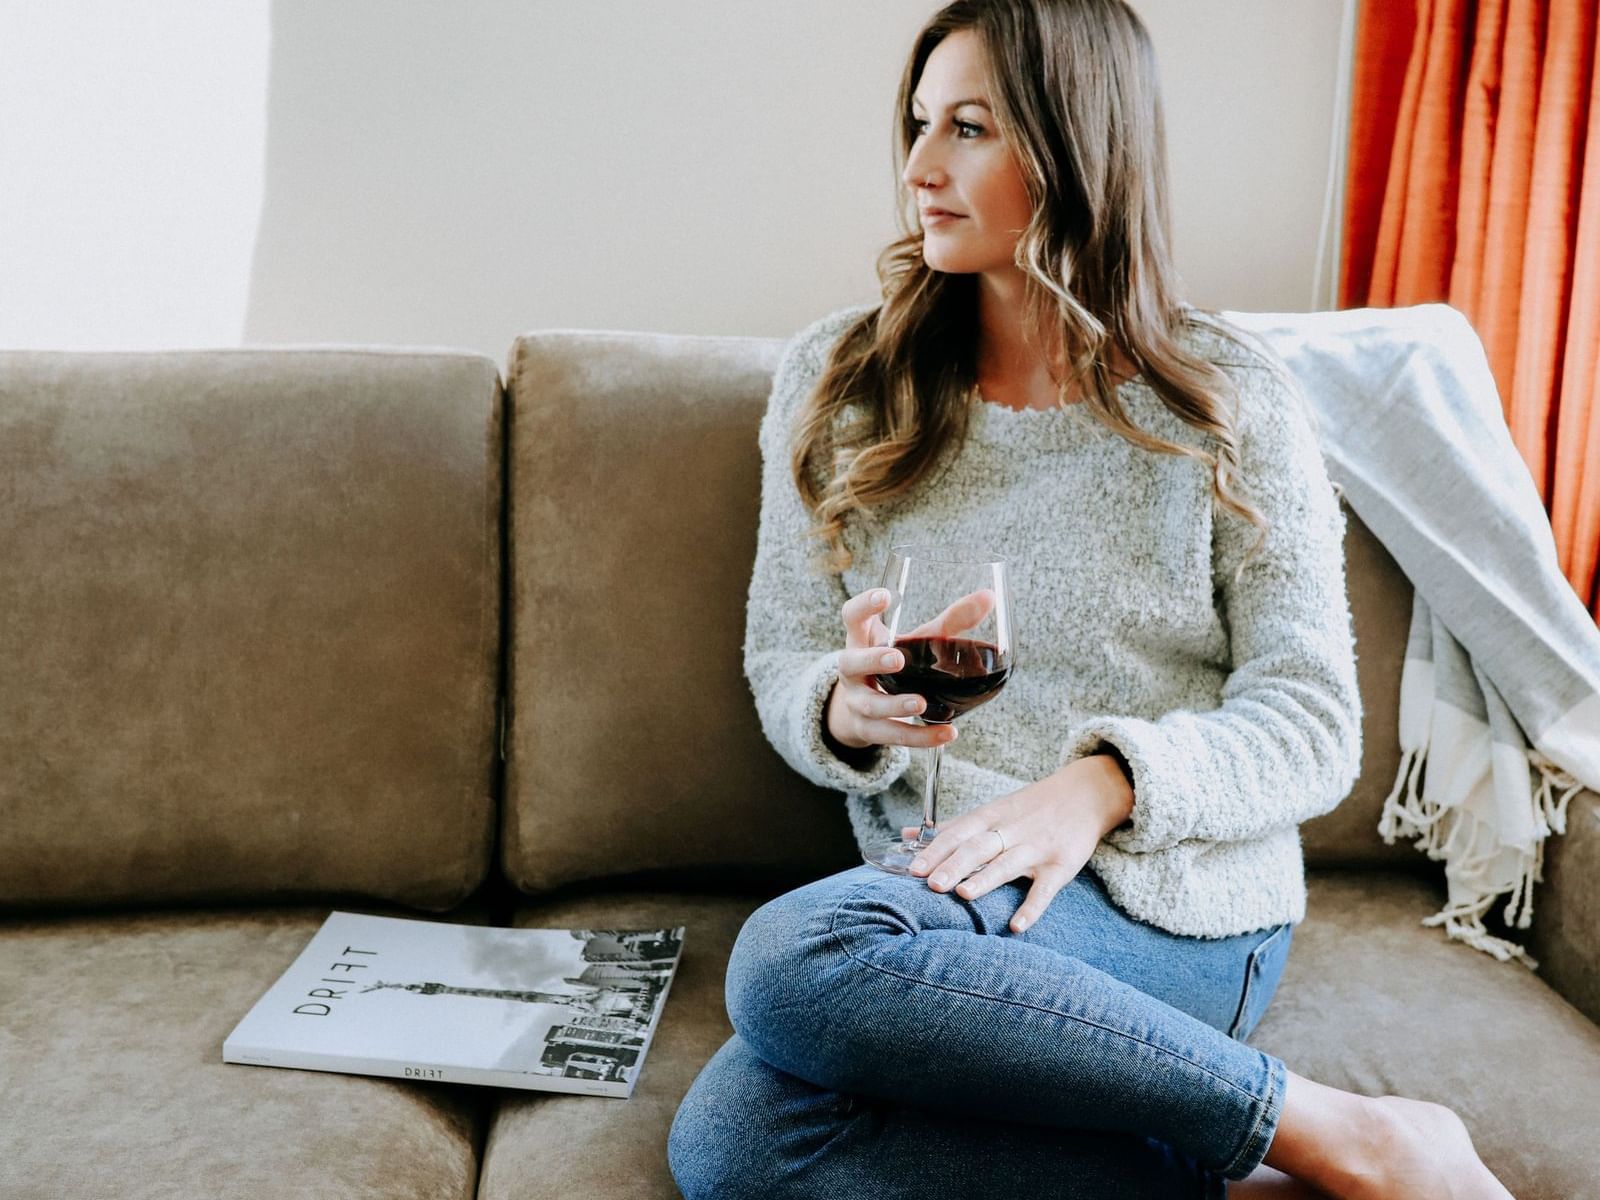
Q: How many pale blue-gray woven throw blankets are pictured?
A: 1